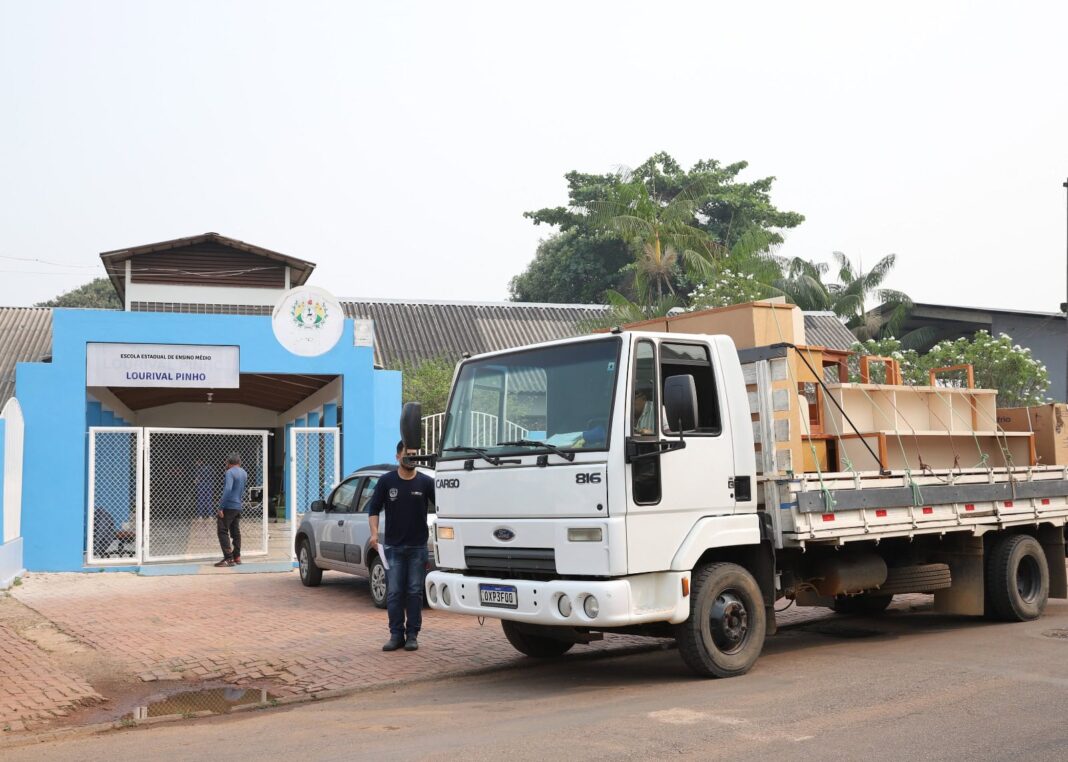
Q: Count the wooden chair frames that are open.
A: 2